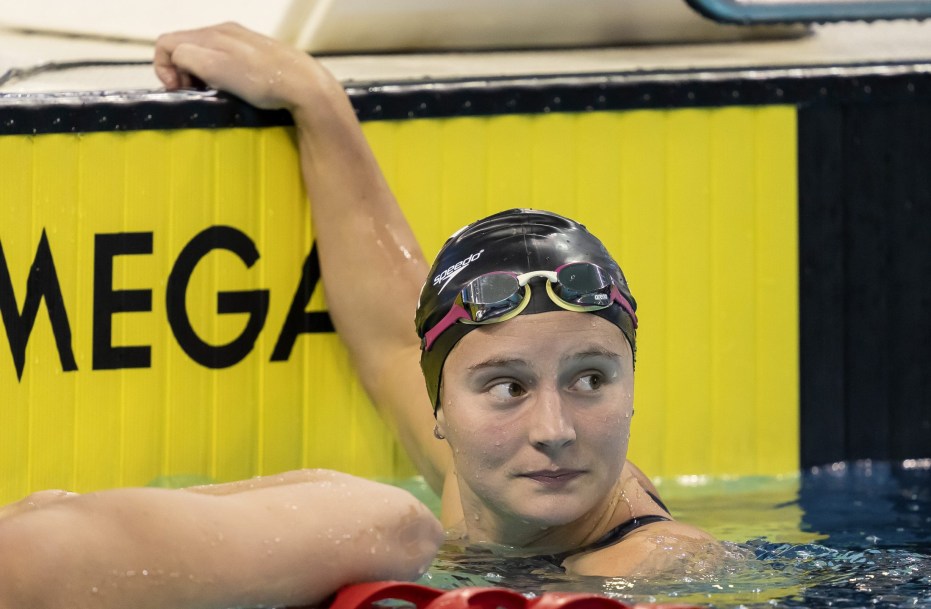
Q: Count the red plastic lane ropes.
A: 1